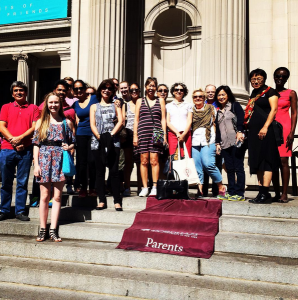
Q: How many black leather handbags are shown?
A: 1